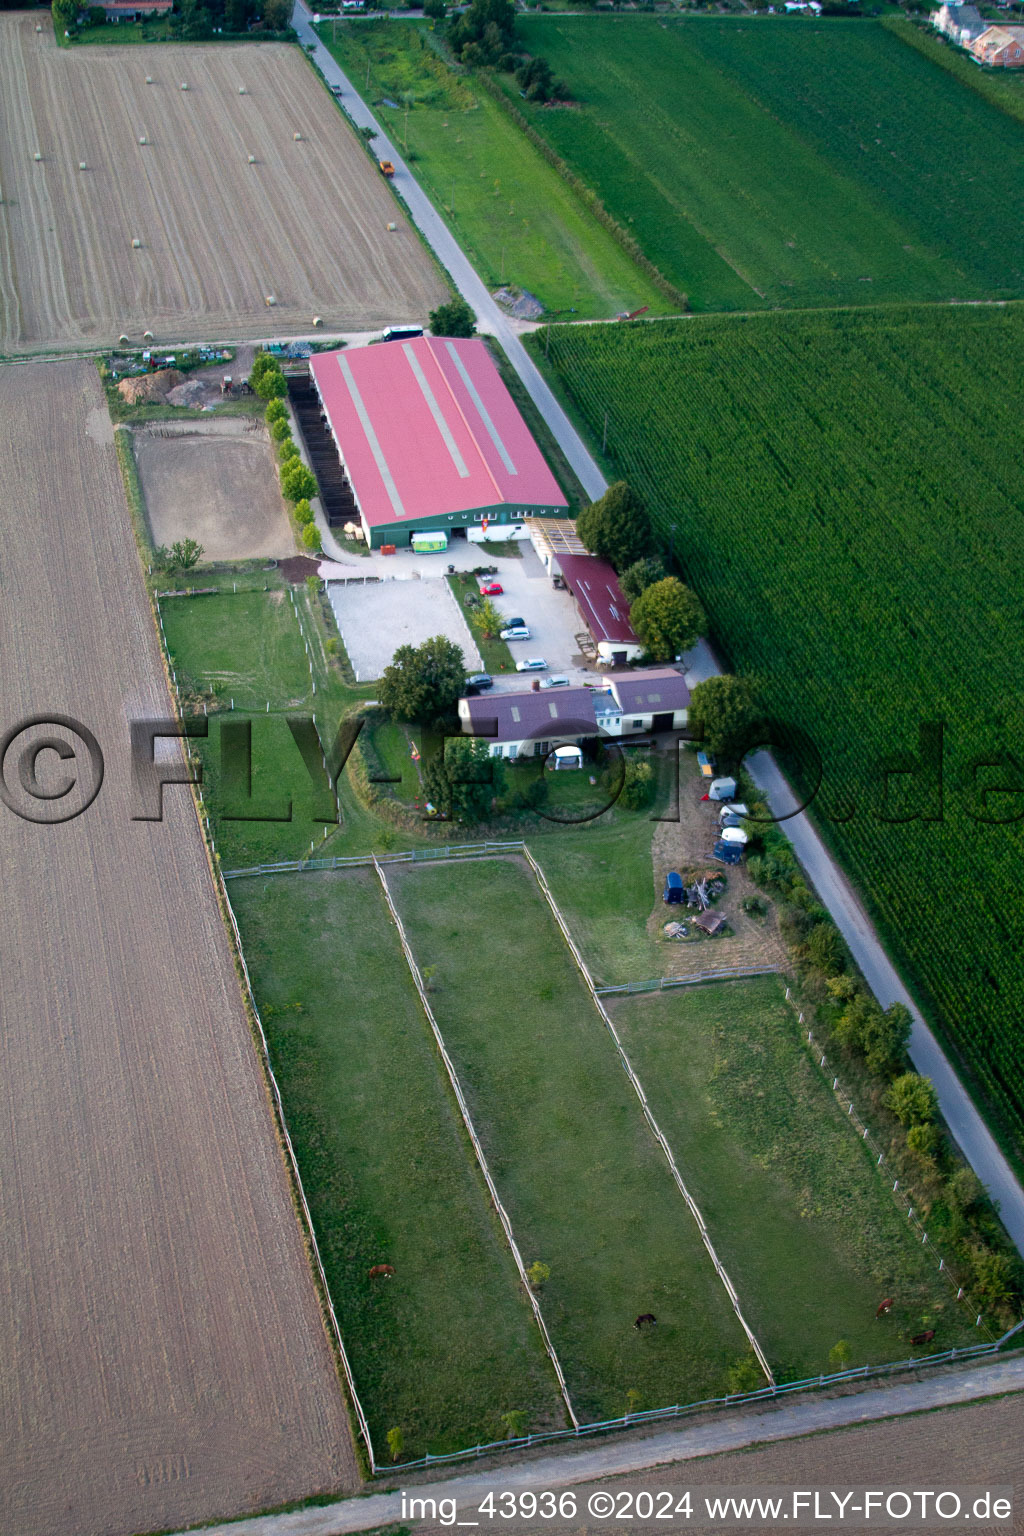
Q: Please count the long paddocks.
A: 3